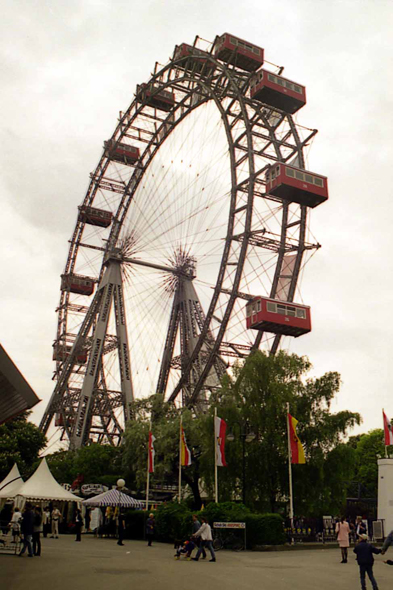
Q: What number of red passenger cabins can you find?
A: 11